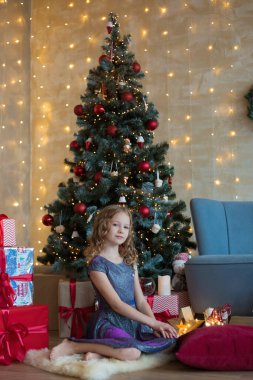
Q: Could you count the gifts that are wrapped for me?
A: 5